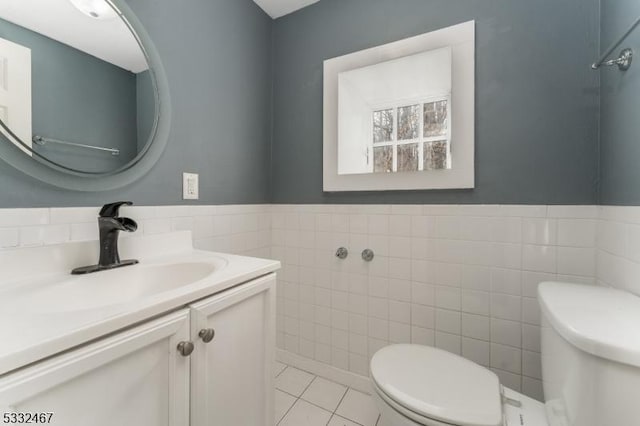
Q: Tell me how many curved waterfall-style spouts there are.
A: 1